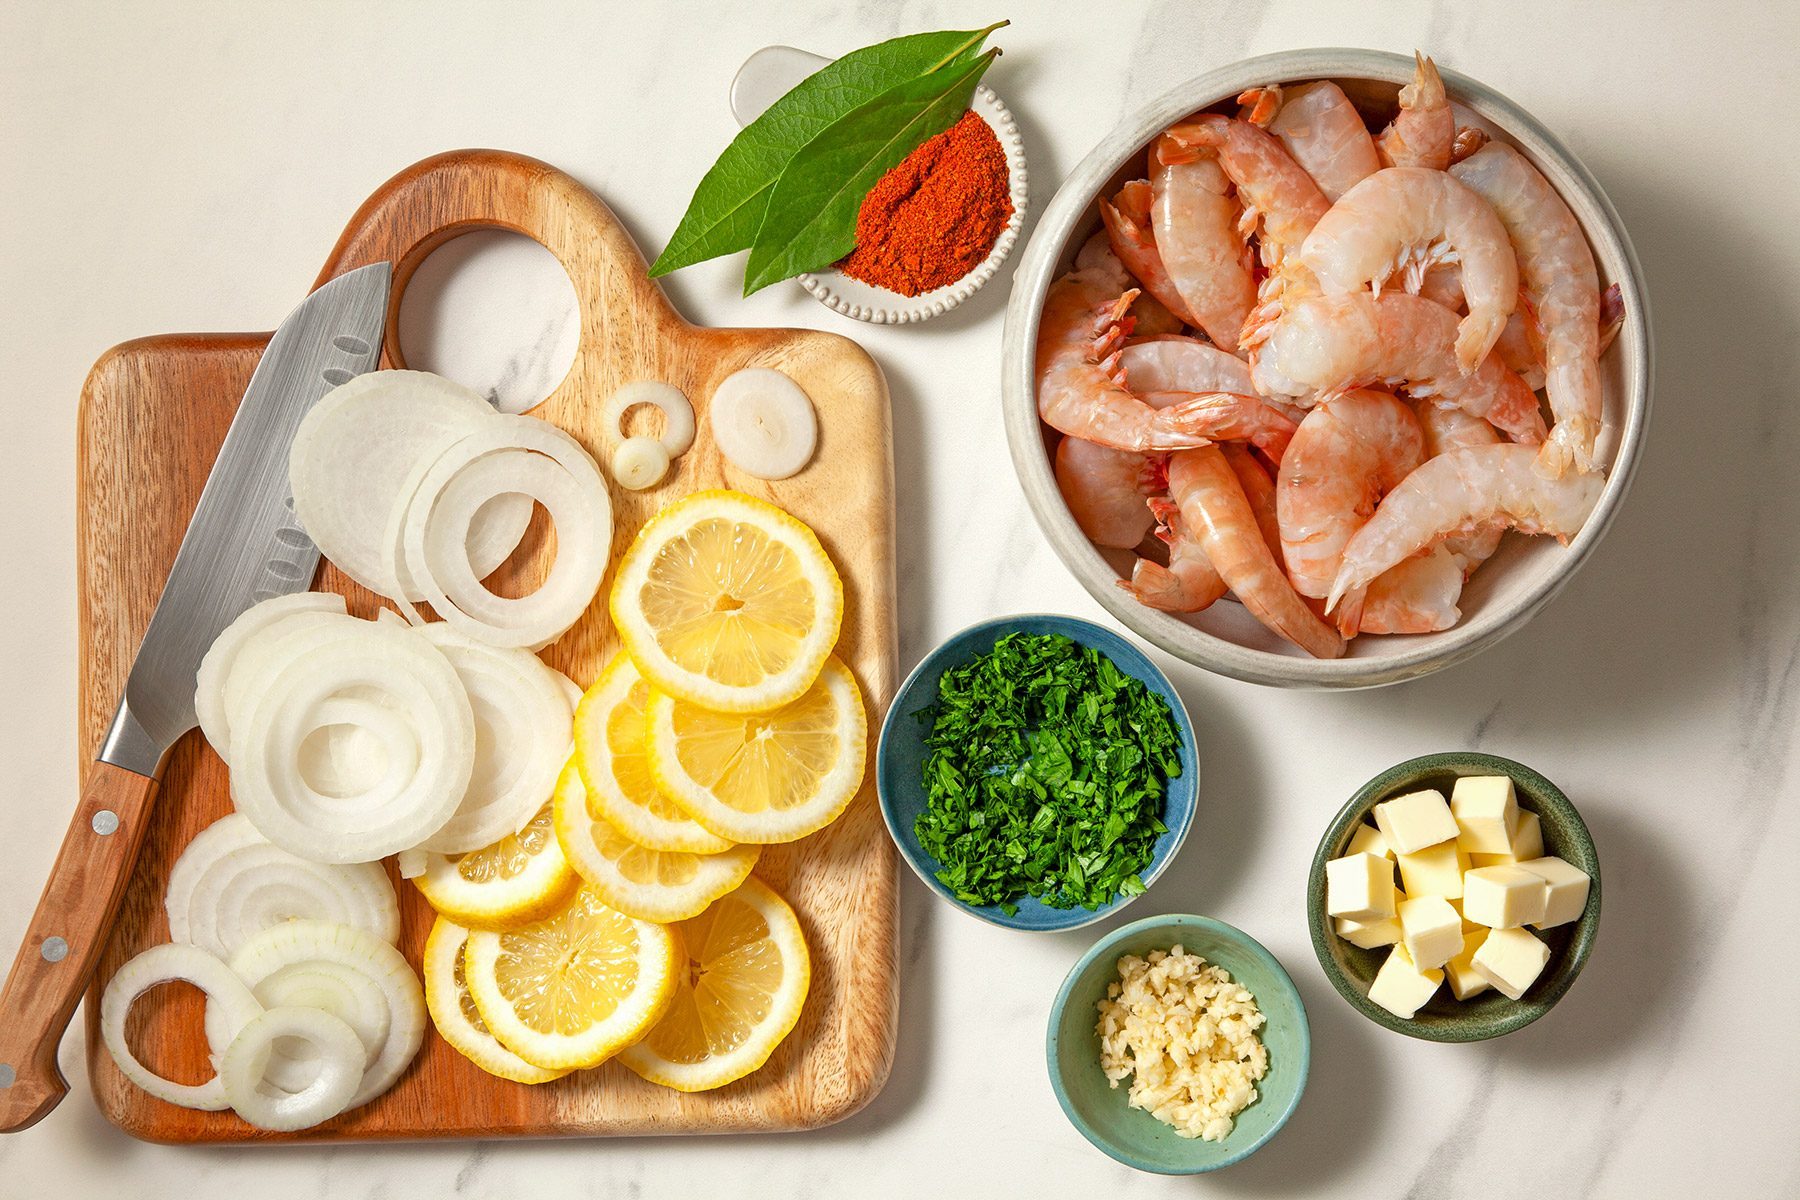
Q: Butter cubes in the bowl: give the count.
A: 13